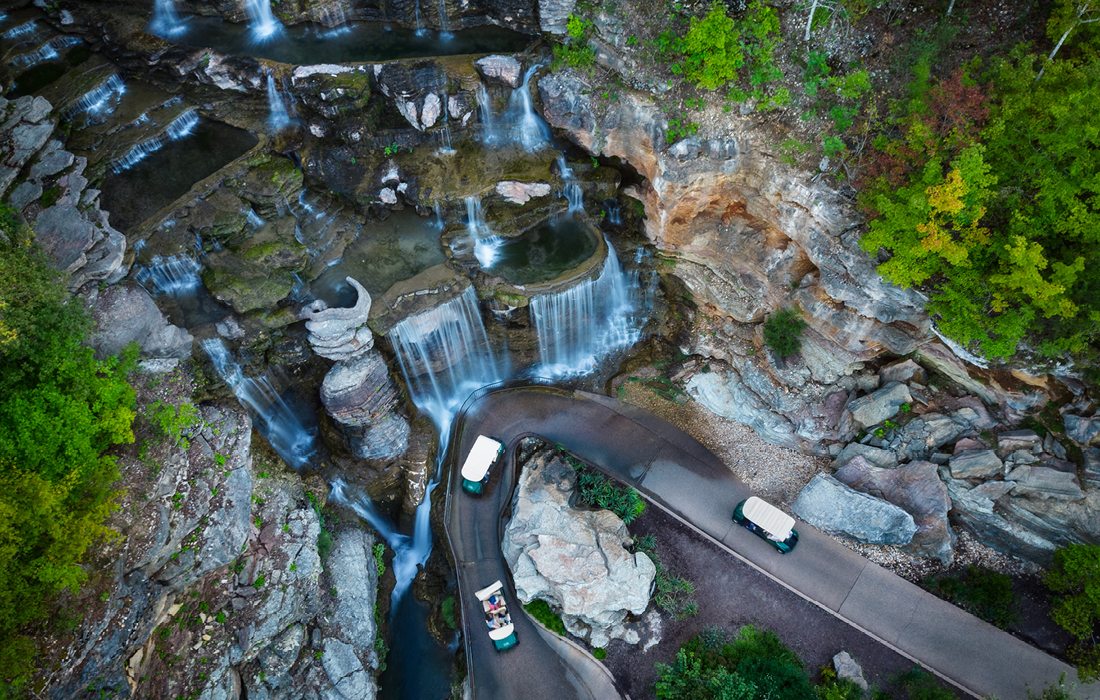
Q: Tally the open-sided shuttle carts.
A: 3